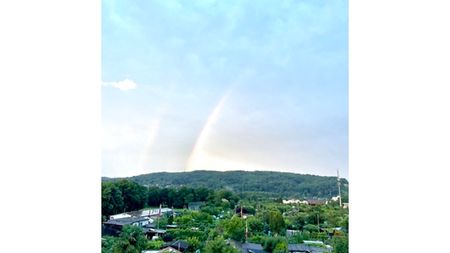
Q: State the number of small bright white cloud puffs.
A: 1